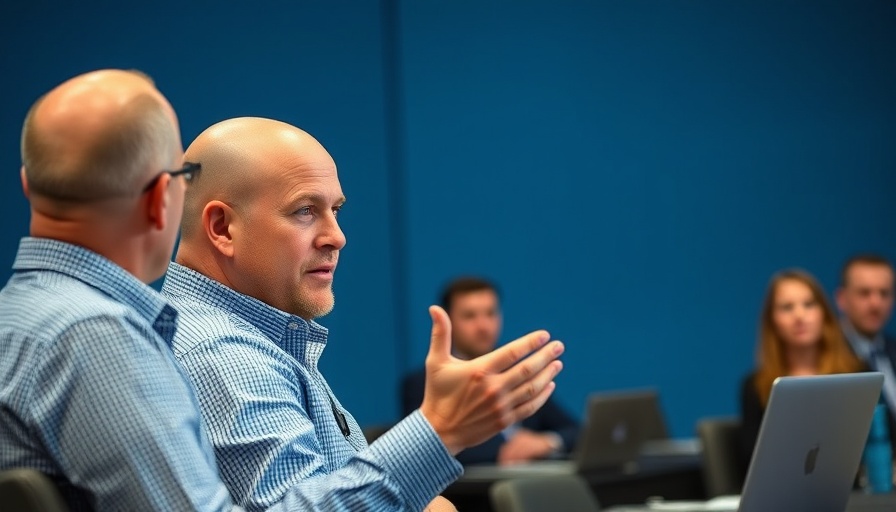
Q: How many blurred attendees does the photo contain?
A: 3